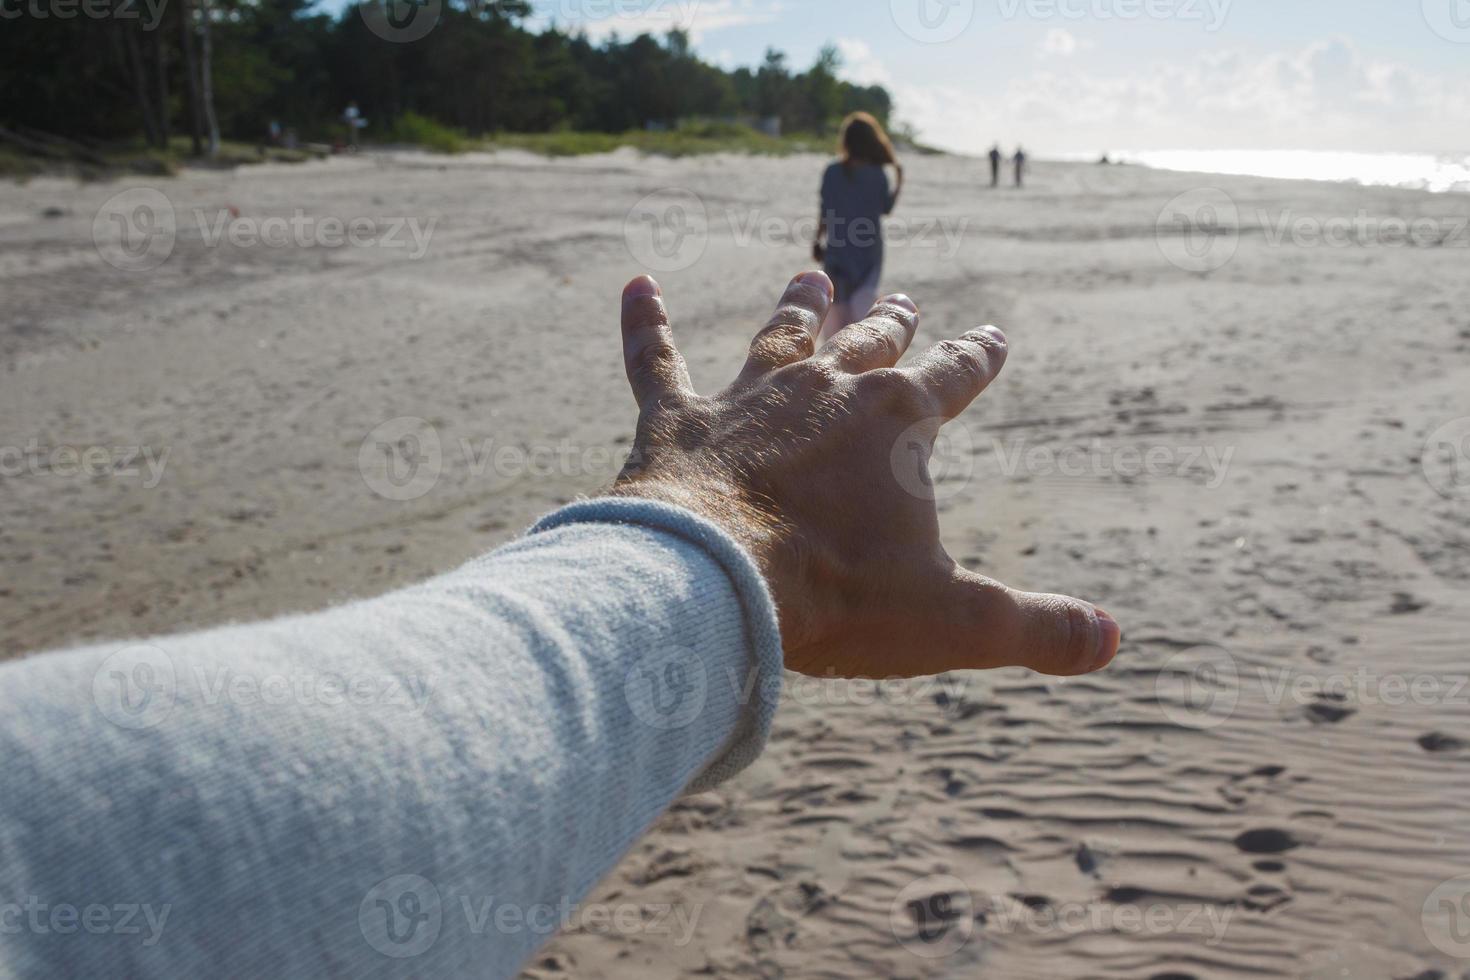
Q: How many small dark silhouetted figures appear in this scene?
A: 2